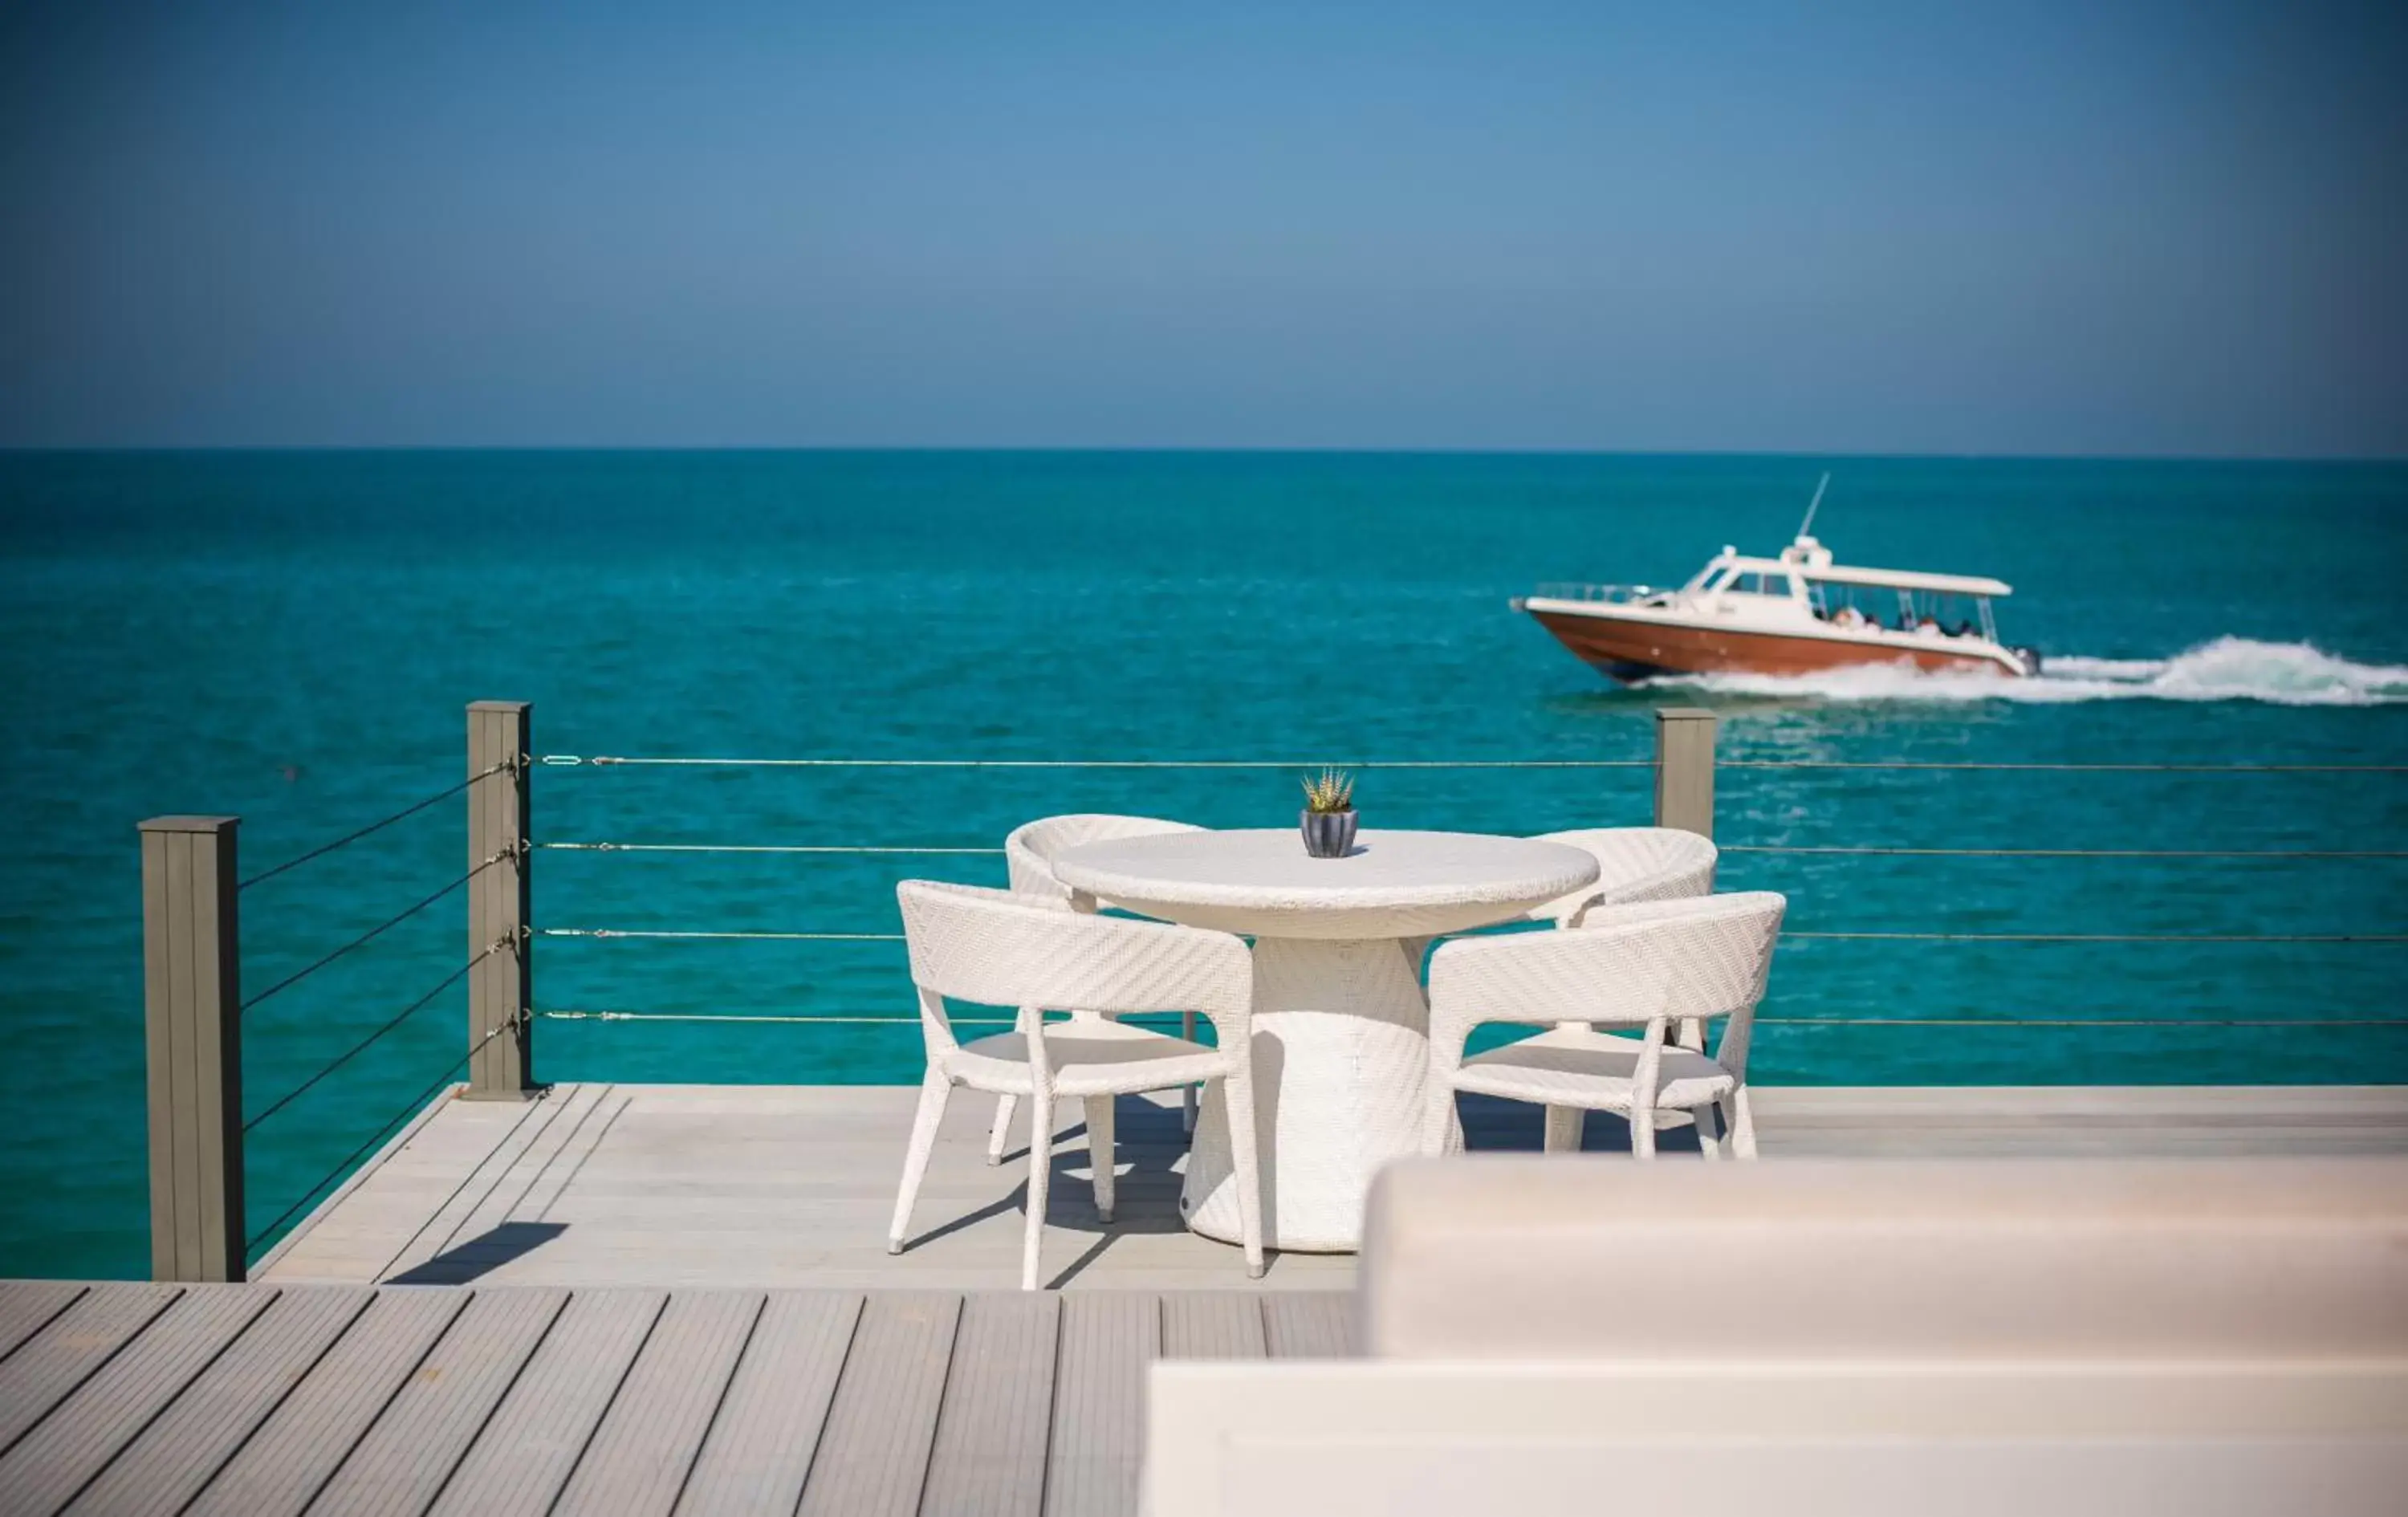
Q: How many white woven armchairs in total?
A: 4